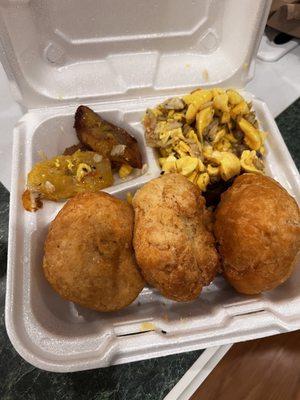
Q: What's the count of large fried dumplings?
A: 3